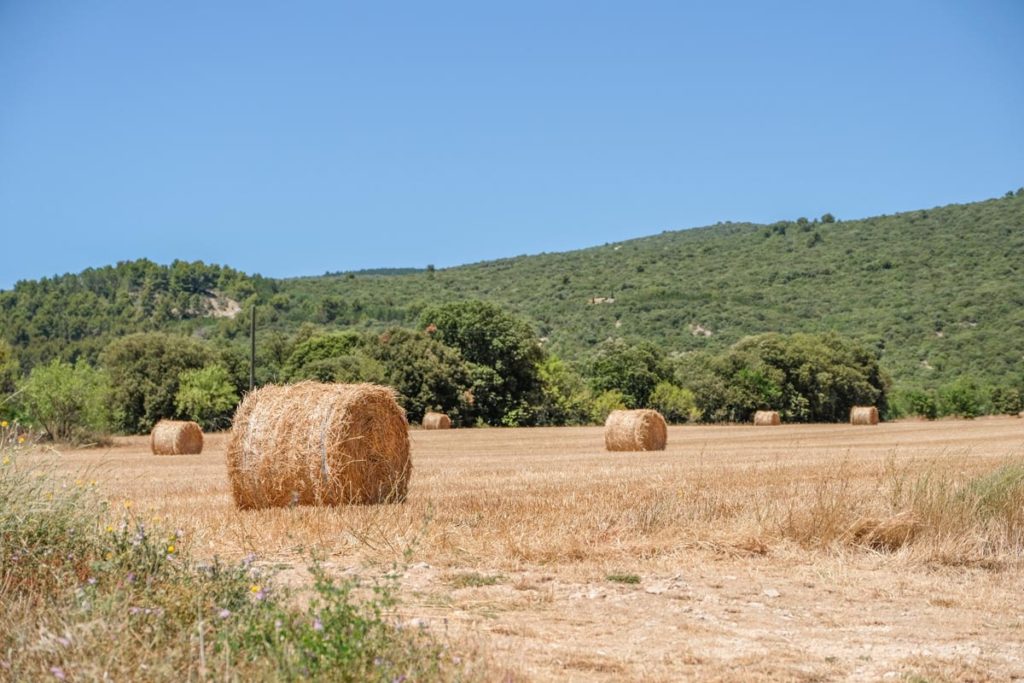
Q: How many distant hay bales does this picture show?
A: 5